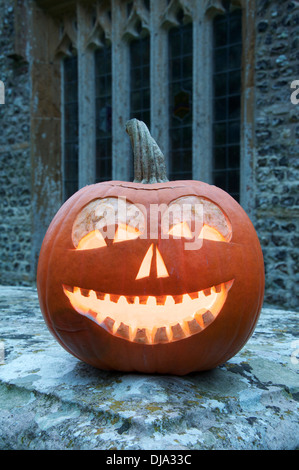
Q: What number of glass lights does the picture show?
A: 5